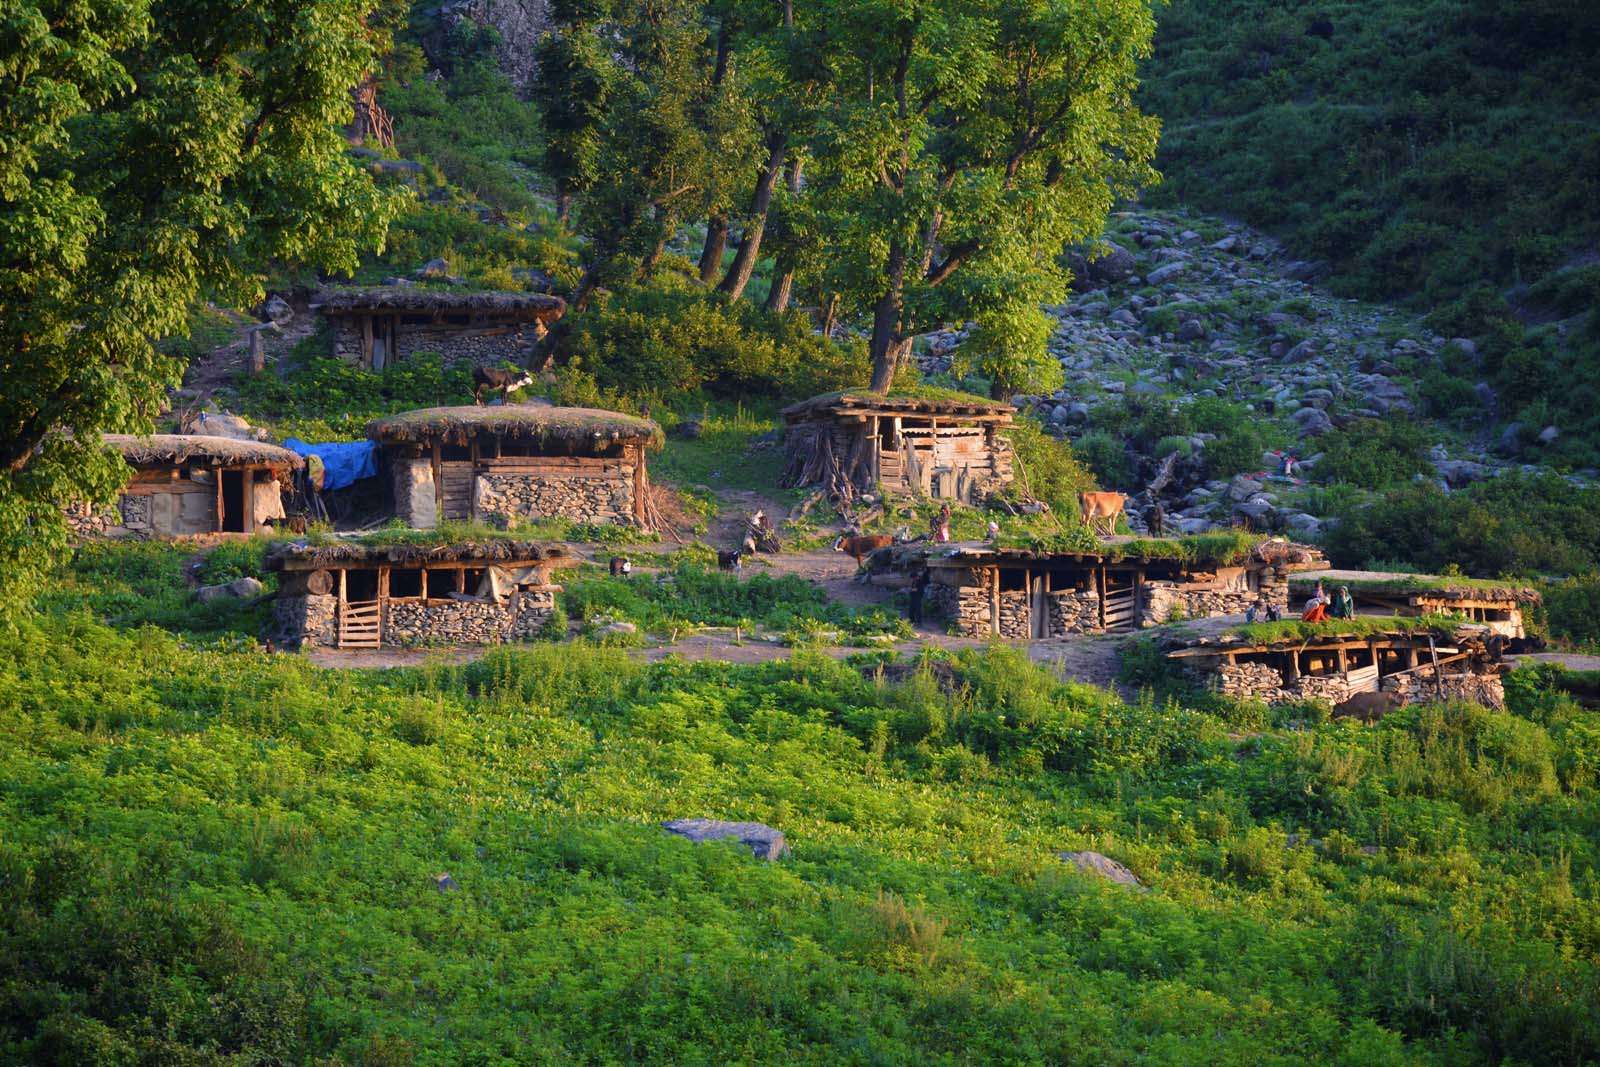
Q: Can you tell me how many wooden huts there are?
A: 8